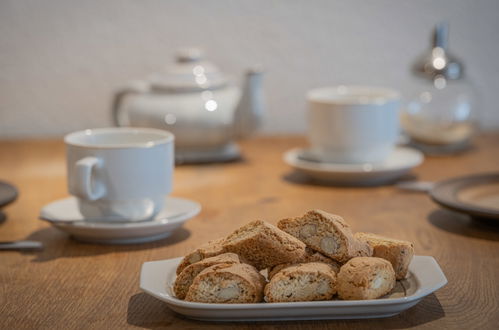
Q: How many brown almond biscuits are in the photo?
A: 9